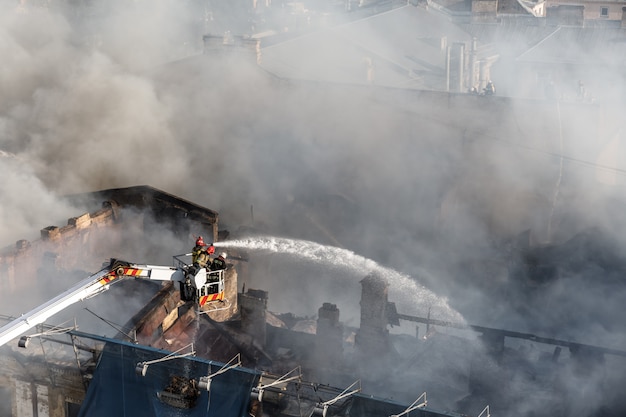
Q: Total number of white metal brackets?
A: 7